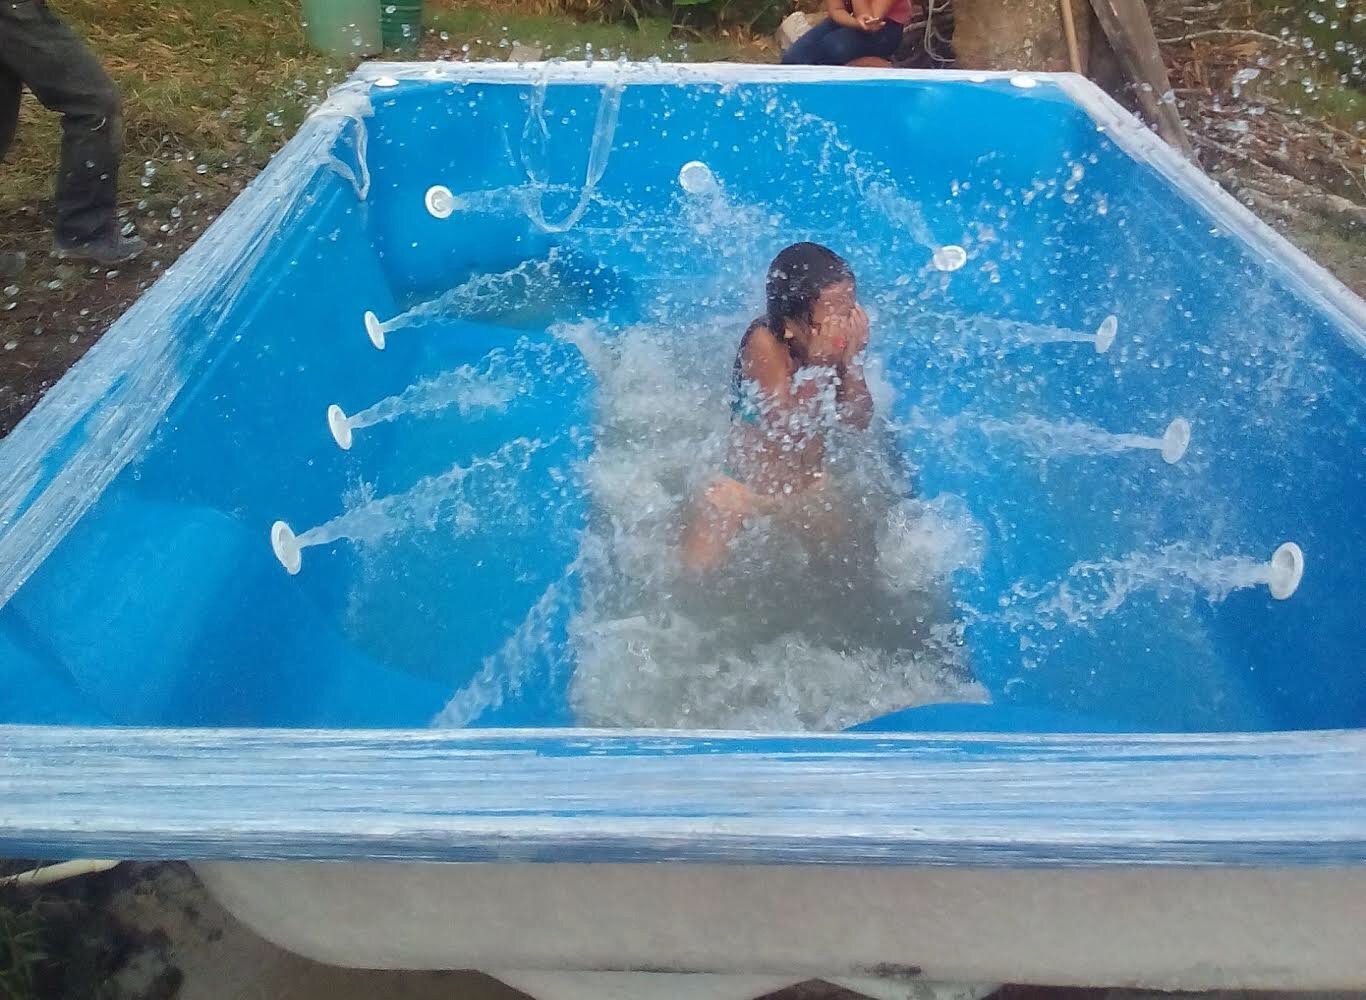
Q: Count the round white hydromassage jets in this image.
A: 9